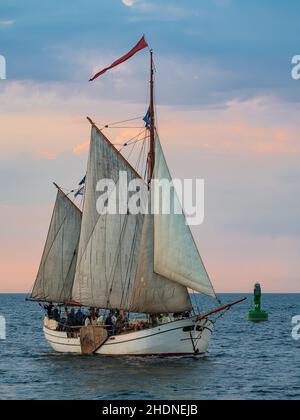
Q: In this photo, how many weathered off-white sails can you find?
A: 4